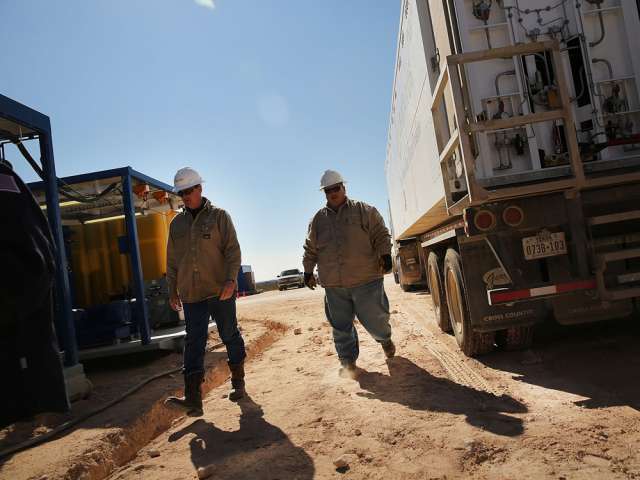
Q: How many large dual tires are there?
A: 2